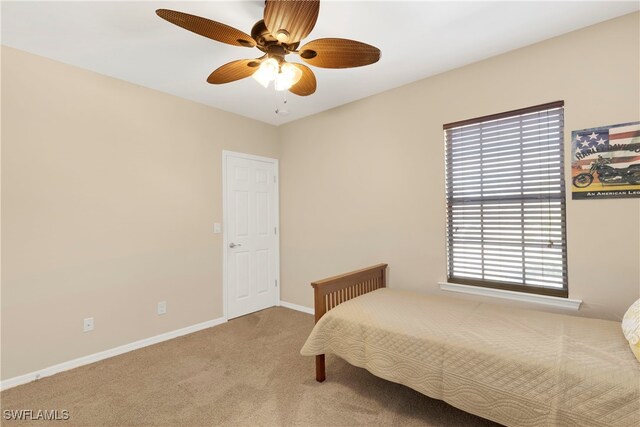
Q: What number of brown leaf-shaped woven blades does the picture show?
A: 5